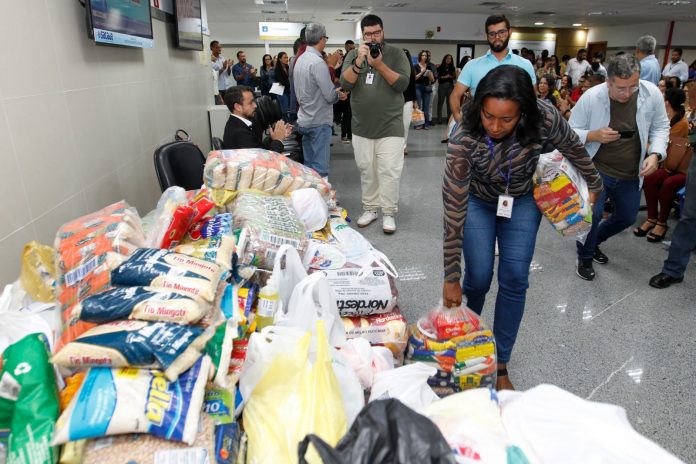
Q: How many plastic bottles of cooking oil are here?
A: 1